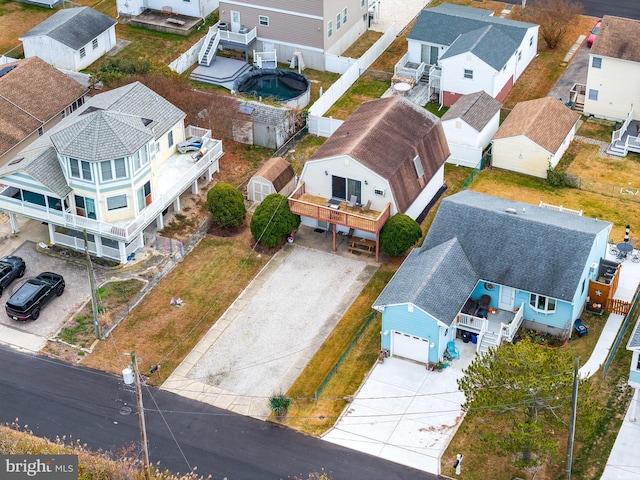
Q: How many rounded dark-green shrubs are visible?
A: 3